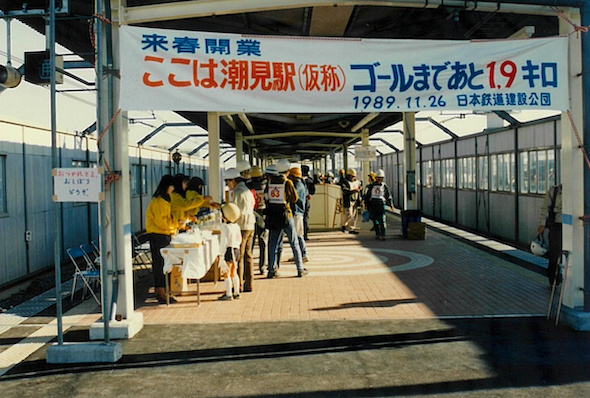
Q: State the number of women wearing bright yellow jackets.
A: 3